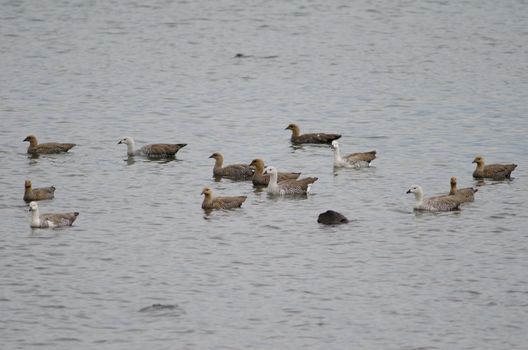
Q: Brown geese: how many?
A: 8